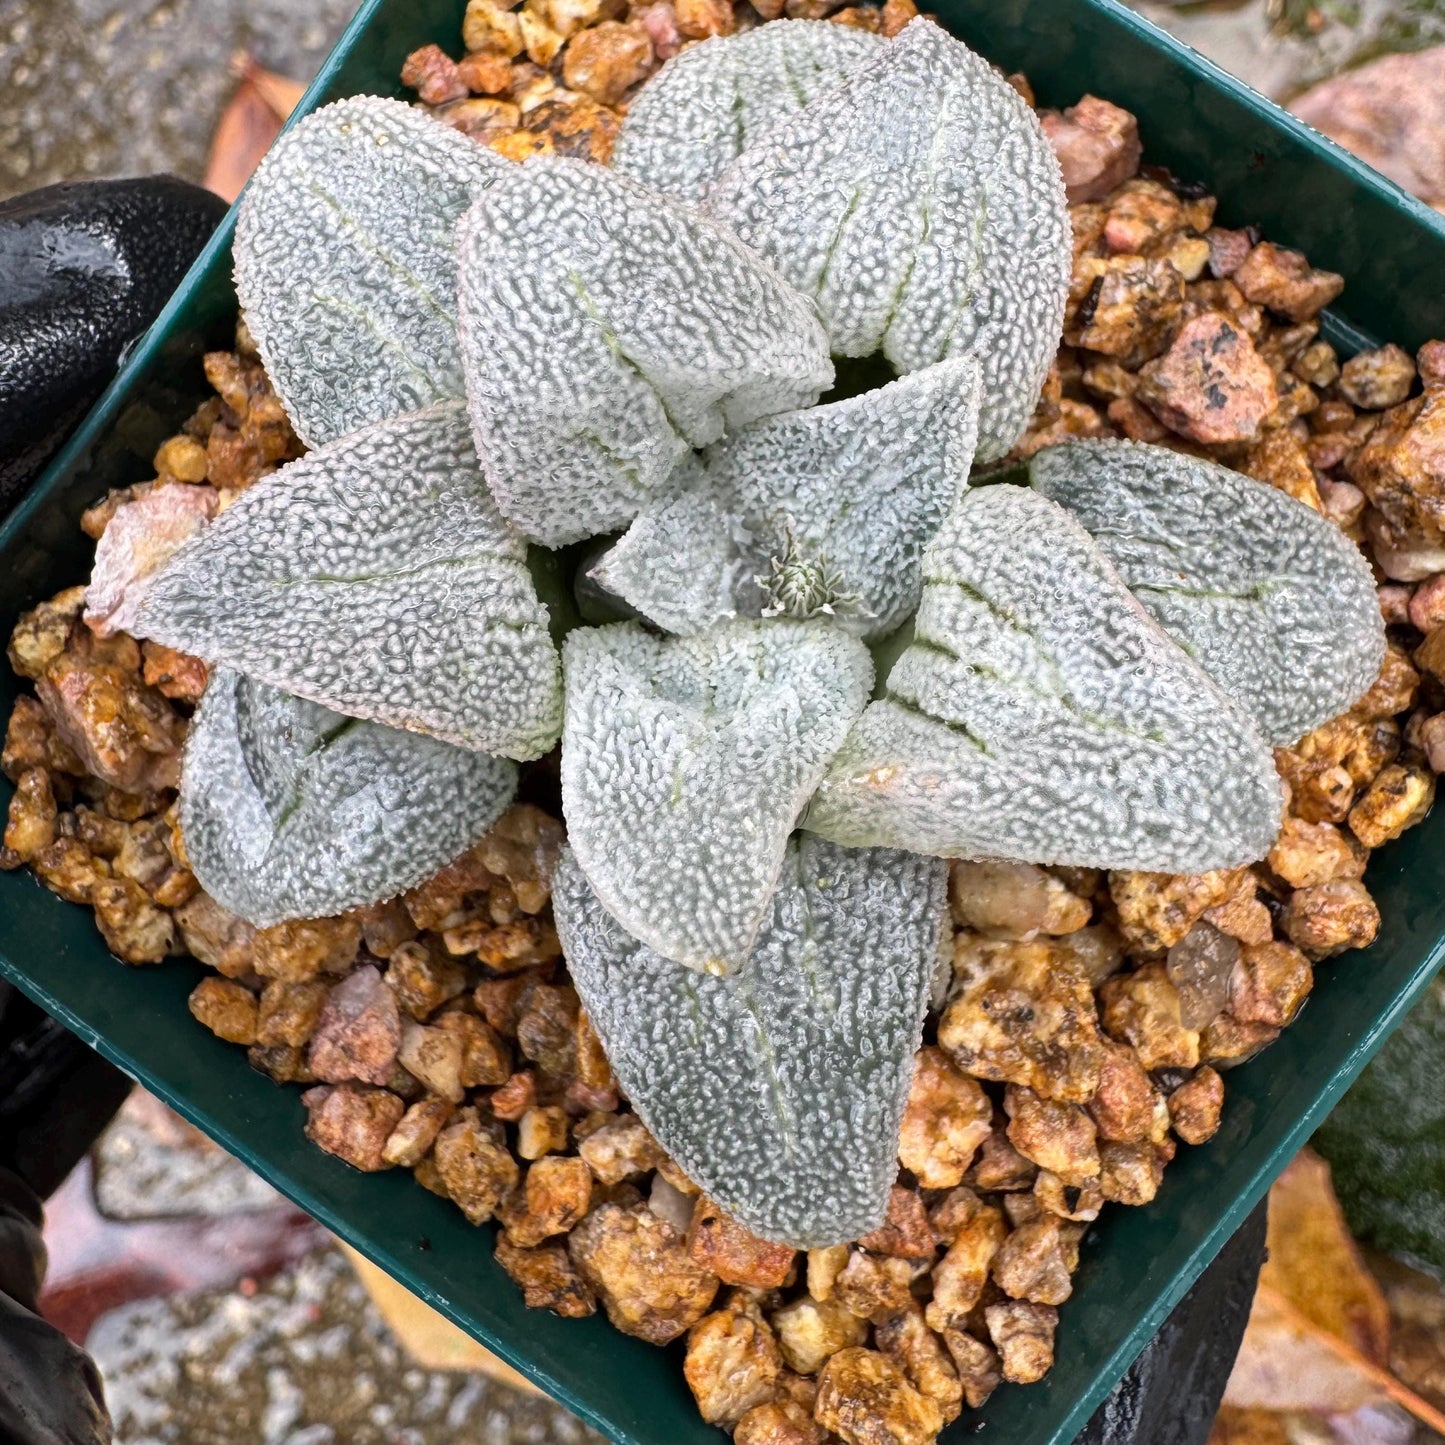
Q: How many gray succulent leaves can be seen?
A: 12